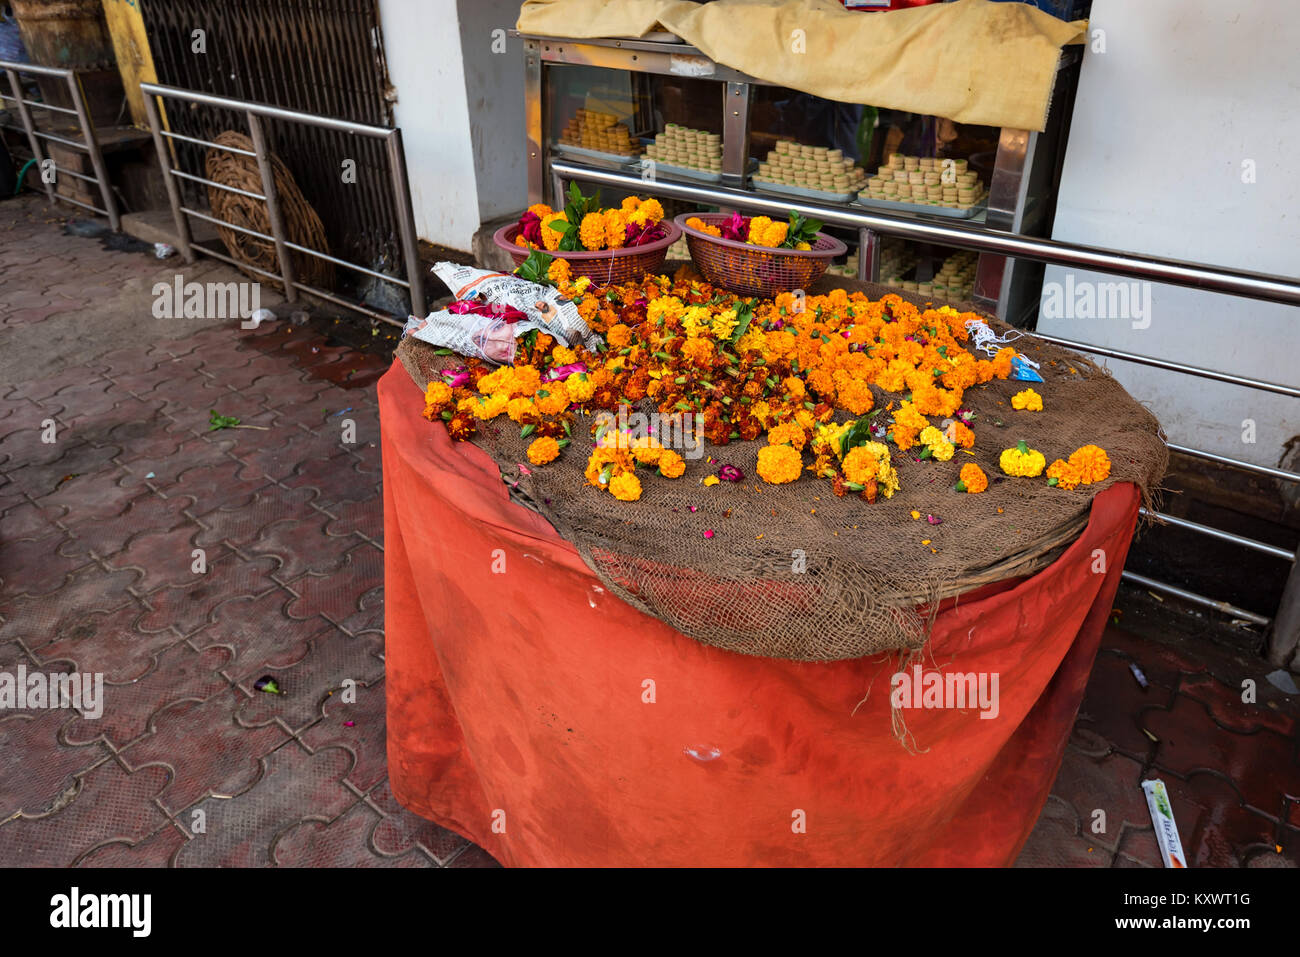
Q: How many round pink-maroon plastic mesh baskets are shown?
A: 2